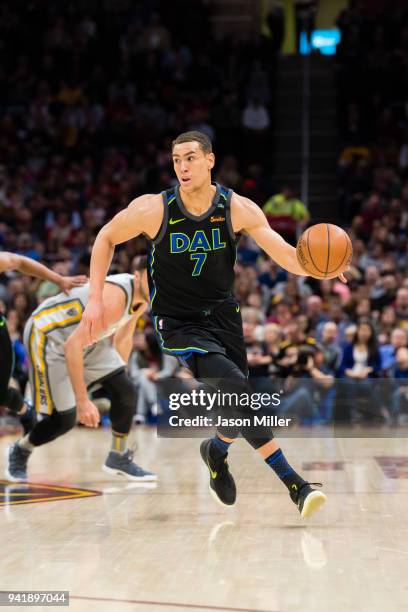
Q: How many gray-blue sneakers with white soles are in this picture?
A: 2